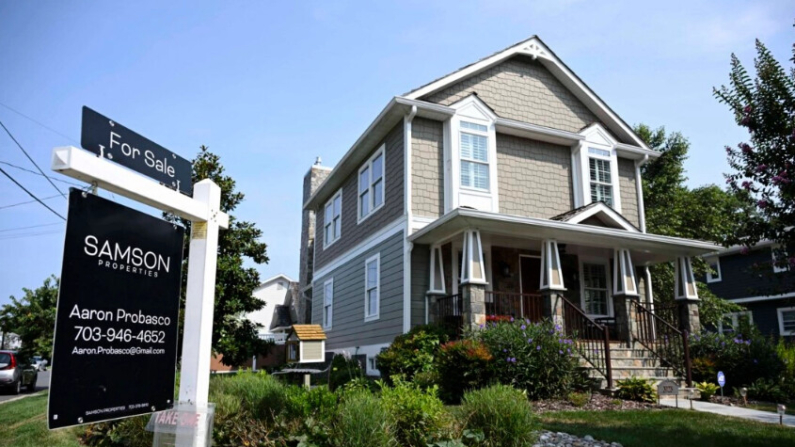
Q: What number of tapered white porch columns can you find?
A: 5